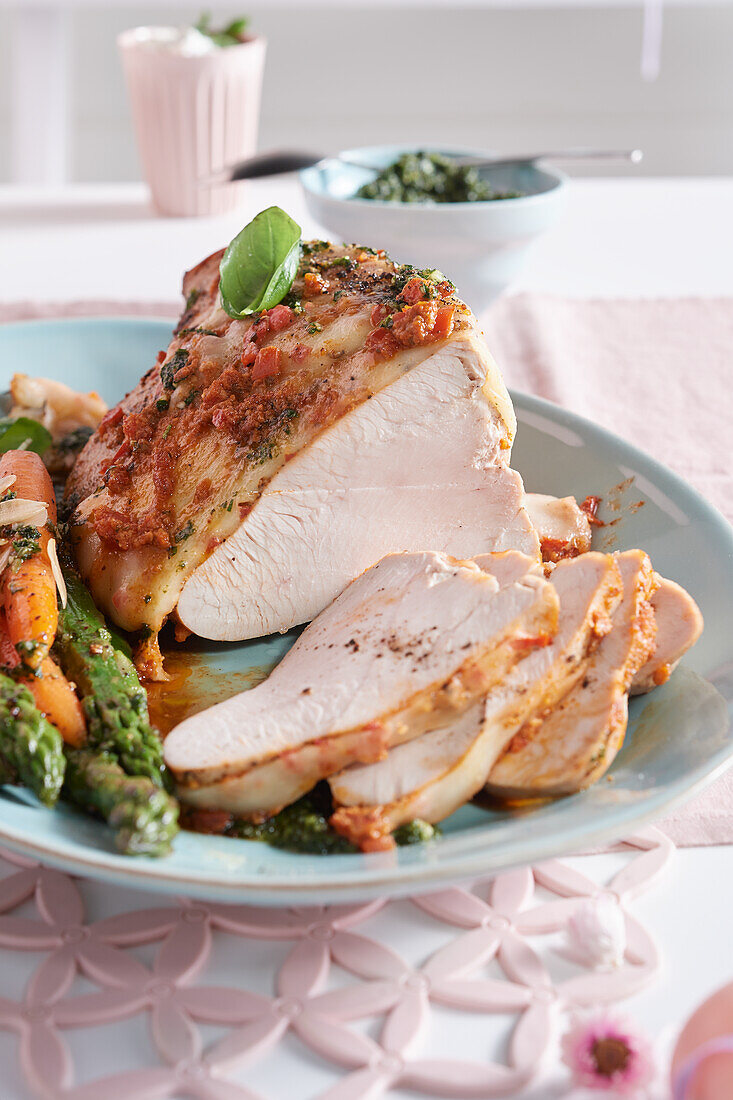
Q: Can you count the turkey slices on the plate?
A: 4